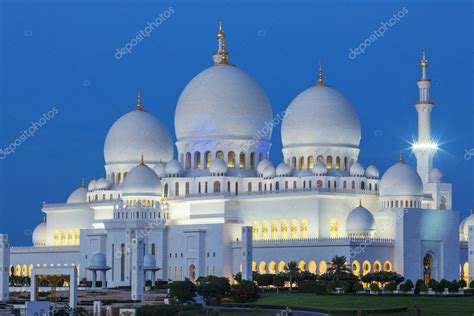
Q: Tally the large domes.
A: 3